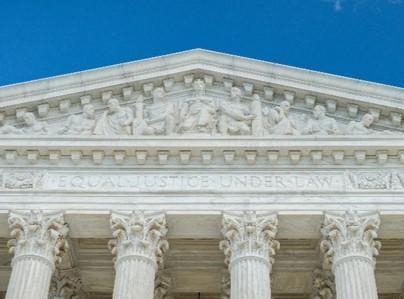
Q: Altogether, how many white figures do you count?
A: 9